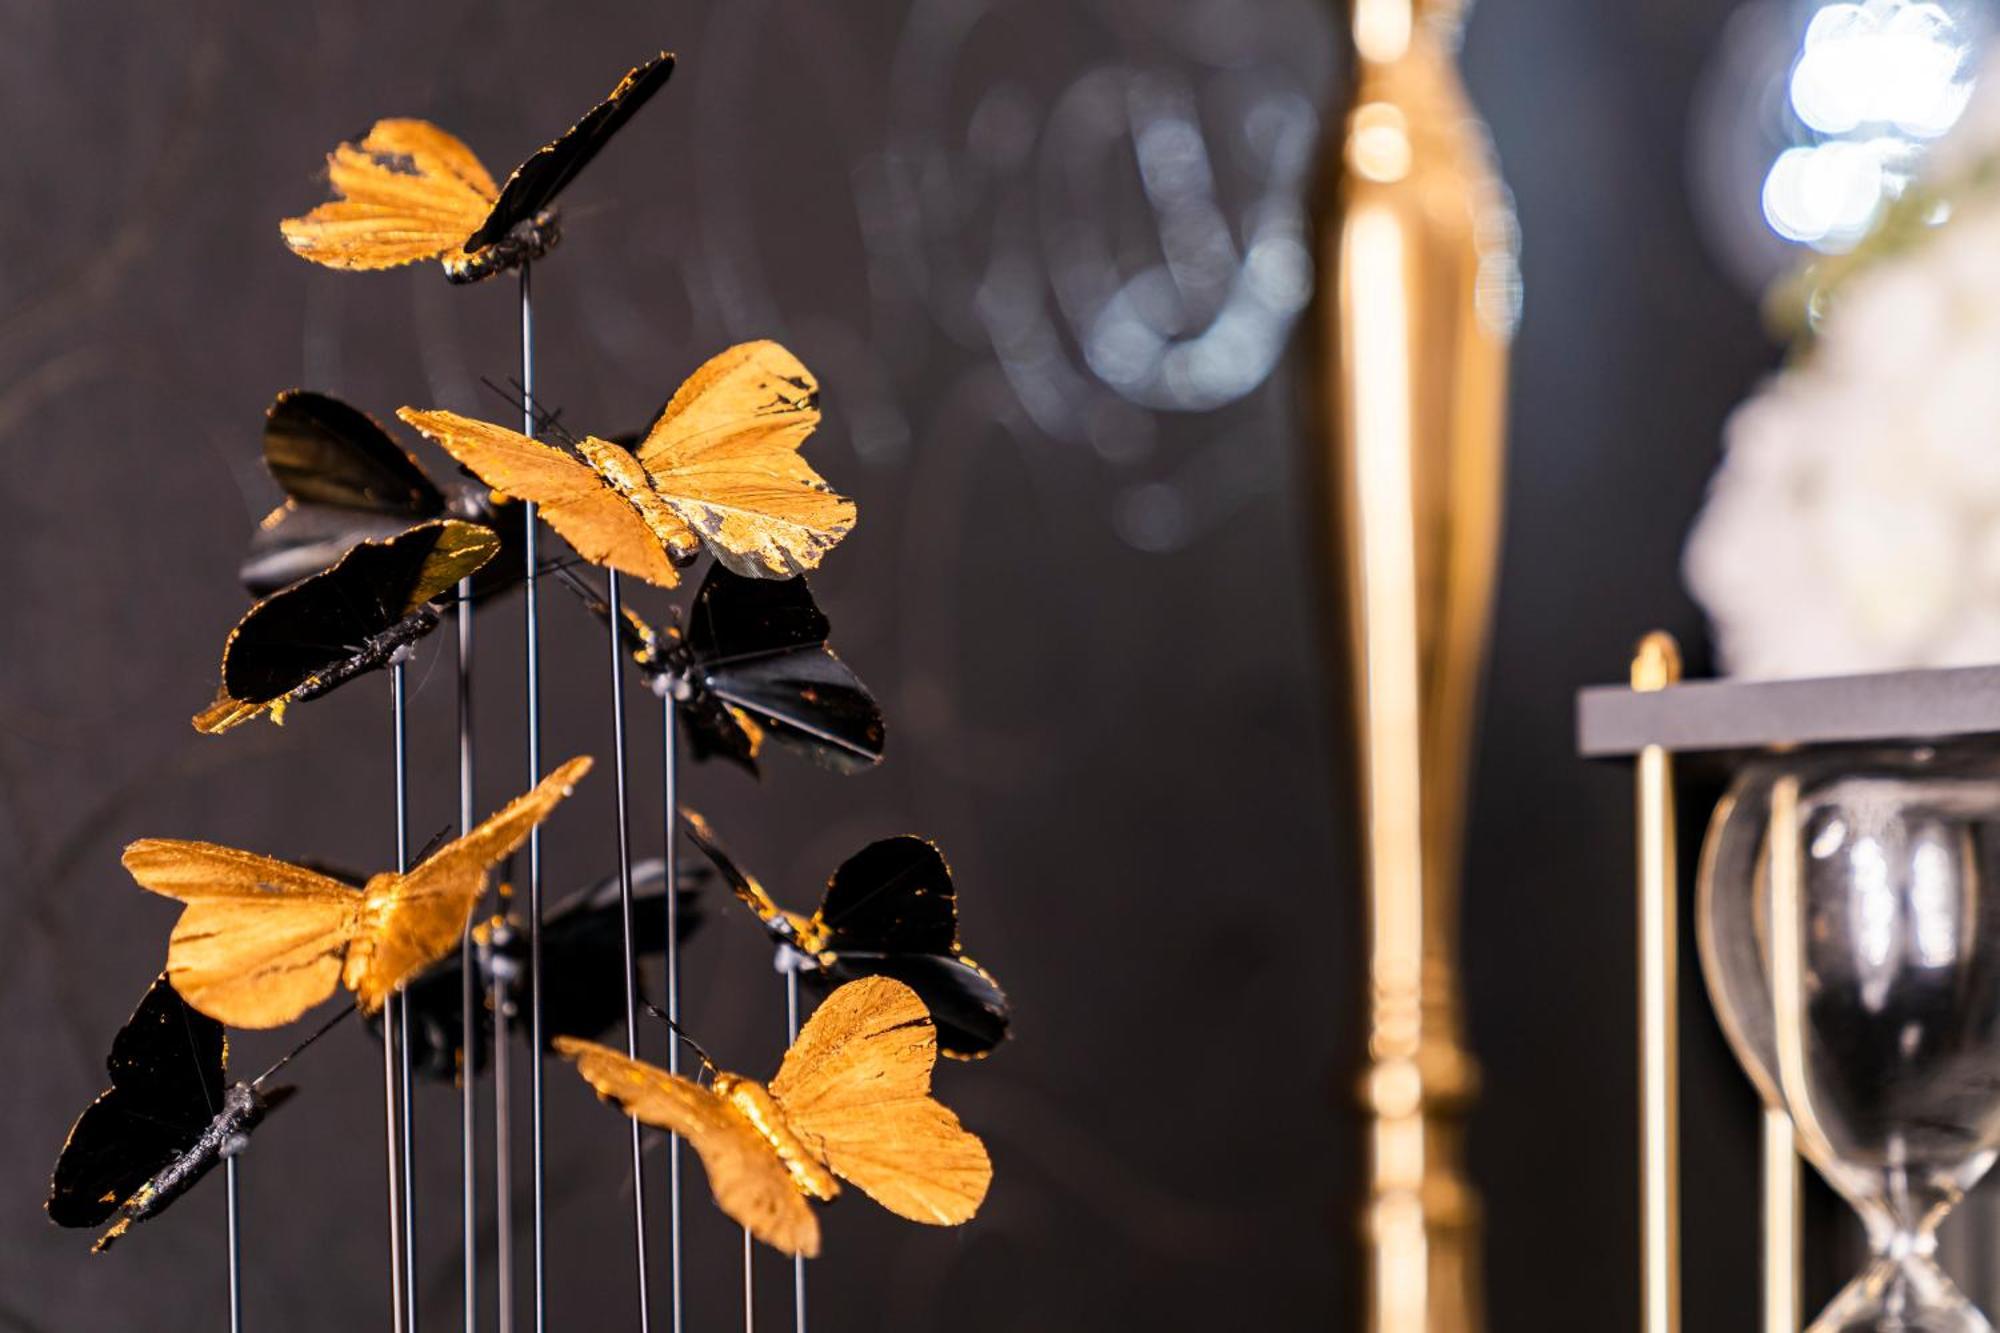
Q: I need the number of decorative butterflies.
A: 10